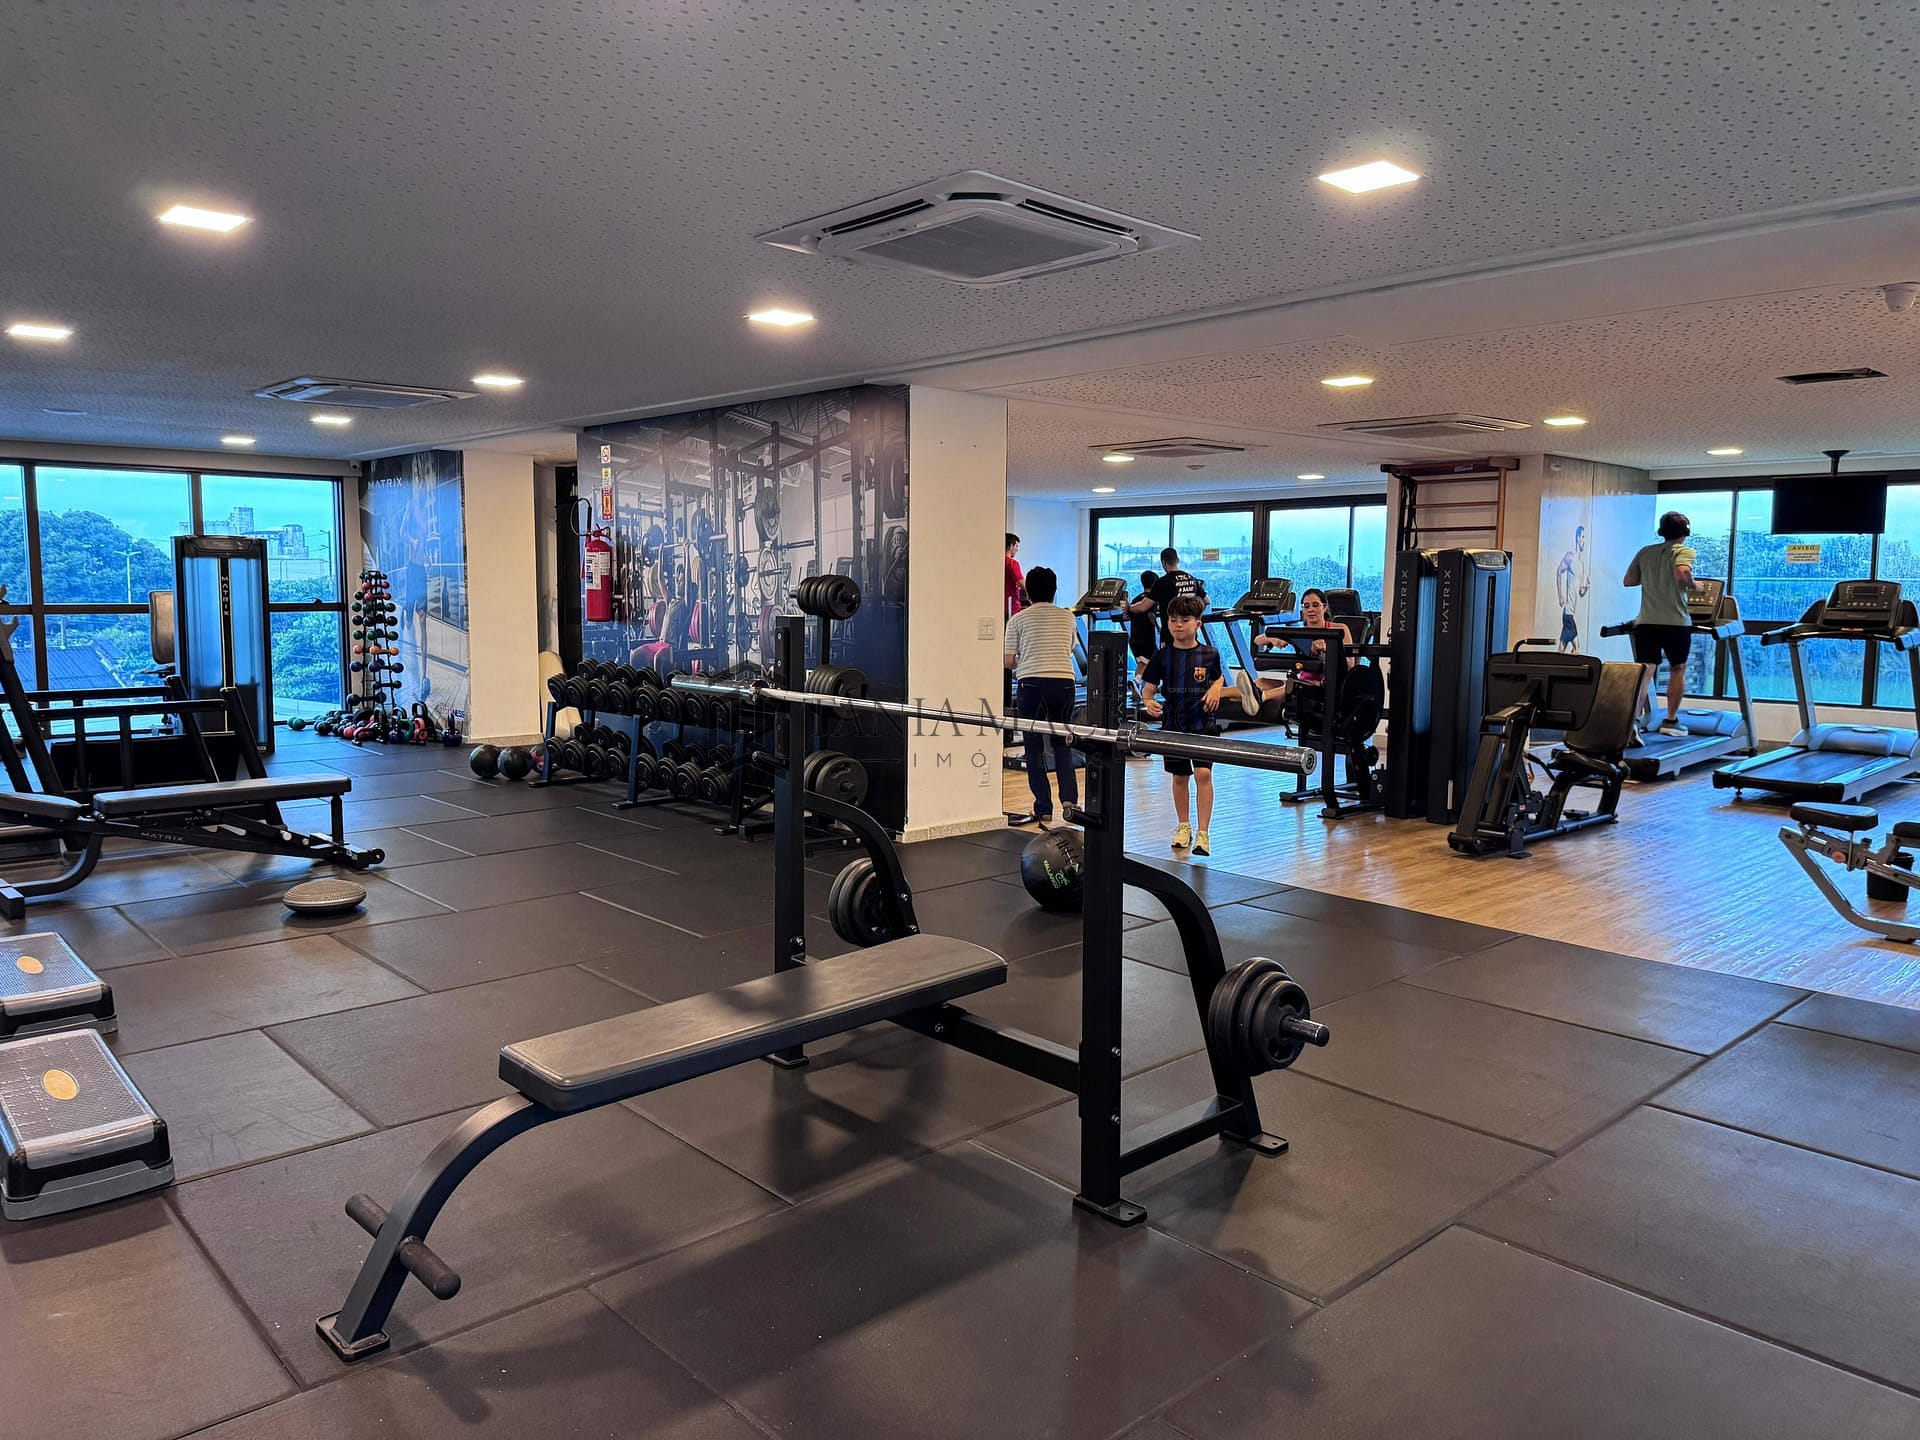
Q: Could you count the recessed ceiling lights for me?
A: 13